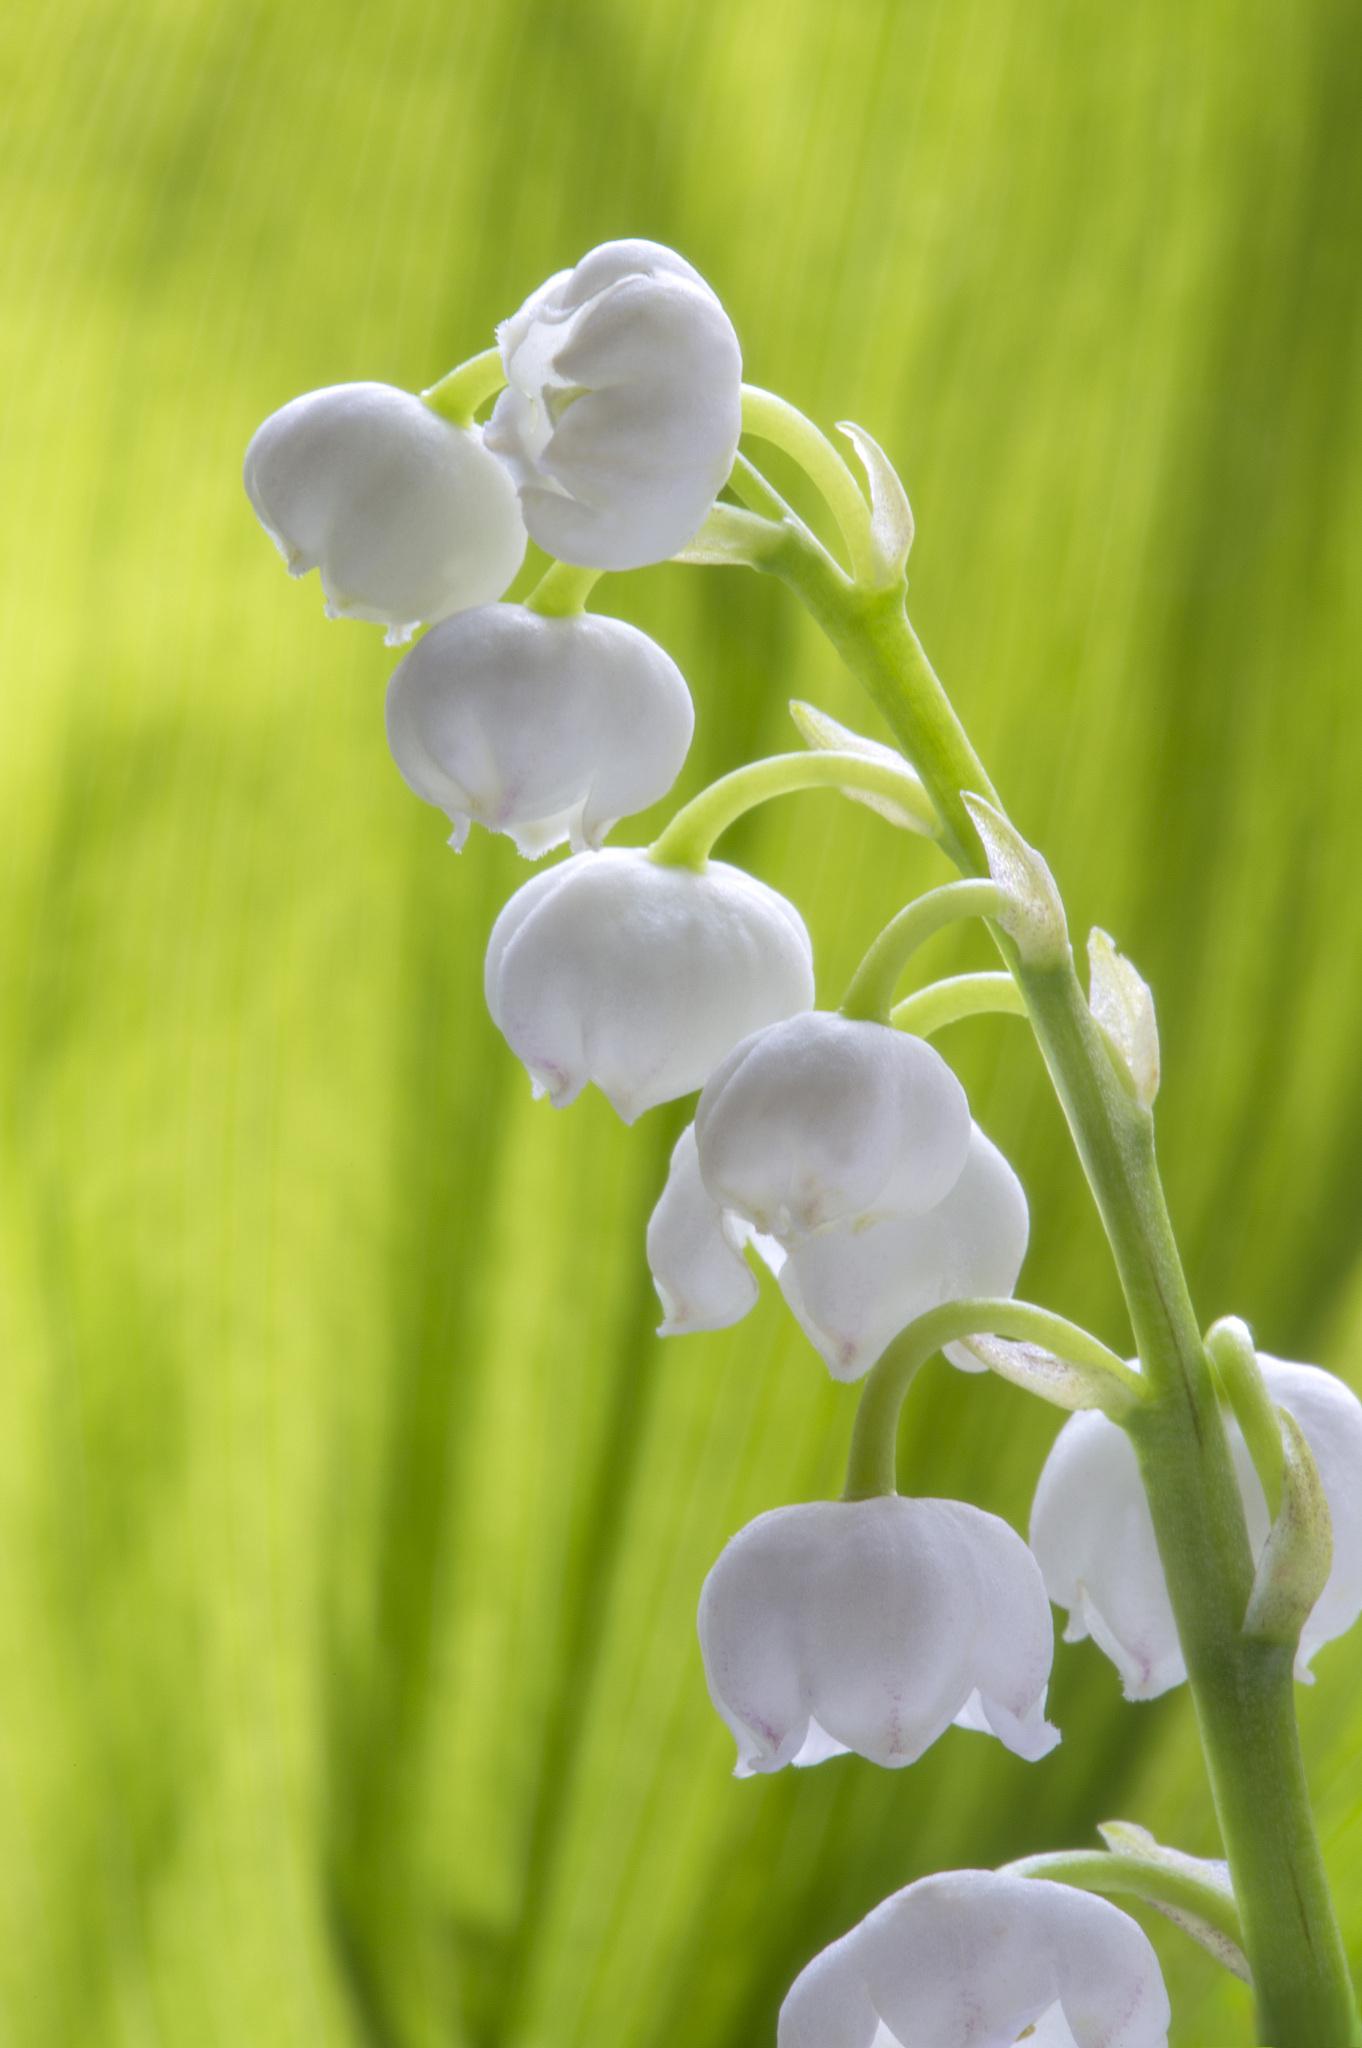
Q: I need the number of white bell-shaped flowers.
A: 9